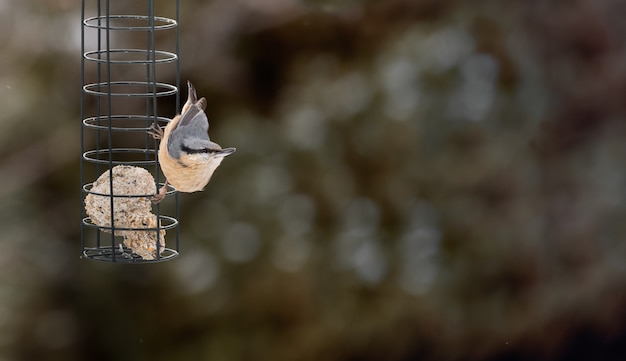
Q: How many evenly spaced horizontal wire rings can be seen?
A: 8